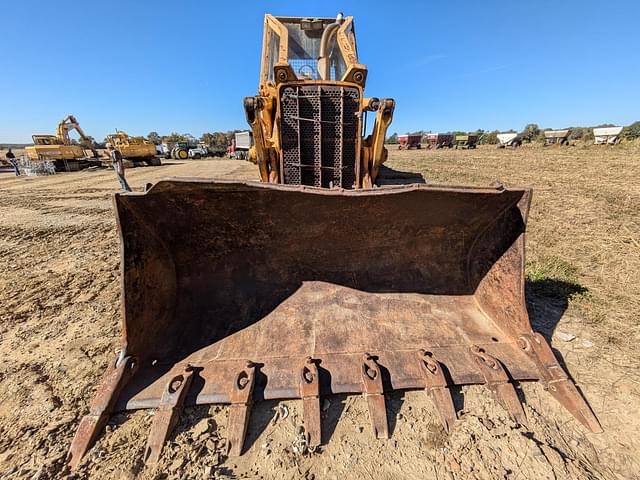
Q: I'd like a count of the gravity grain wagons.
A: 6